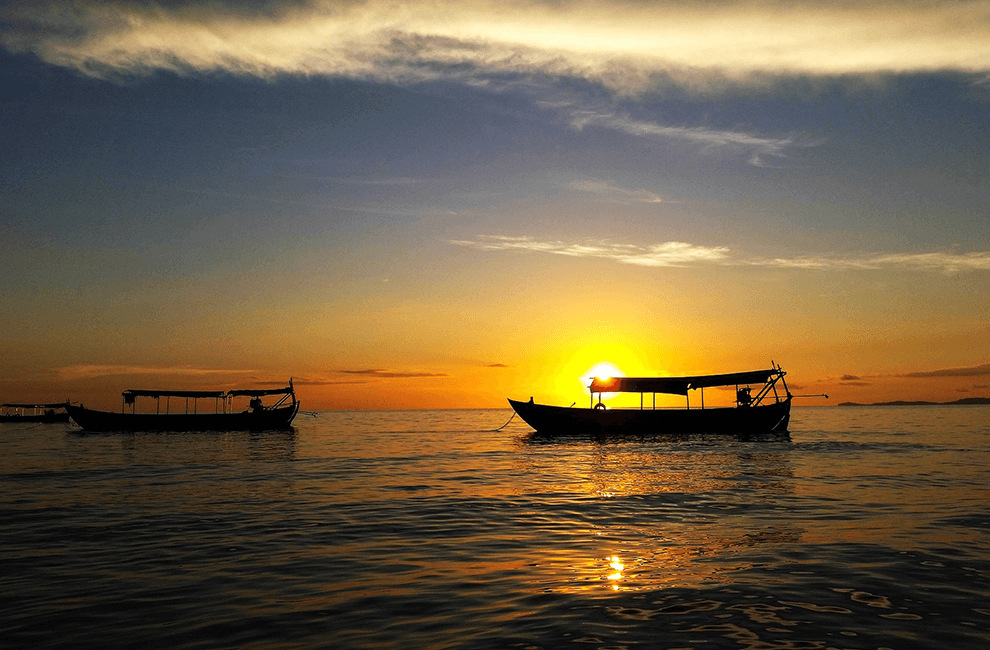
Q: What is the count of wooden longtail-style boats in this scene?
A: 3